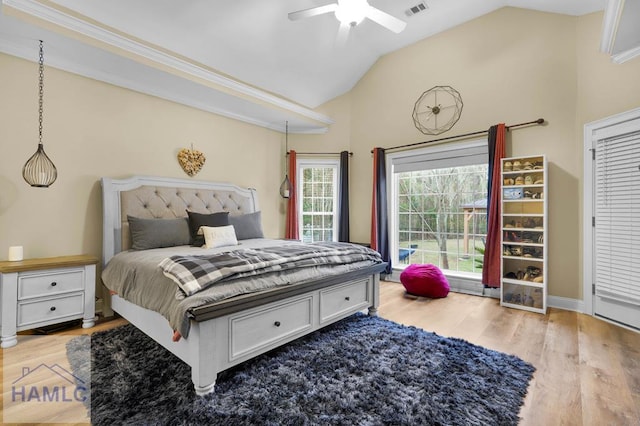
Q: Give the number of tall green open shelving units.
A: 0